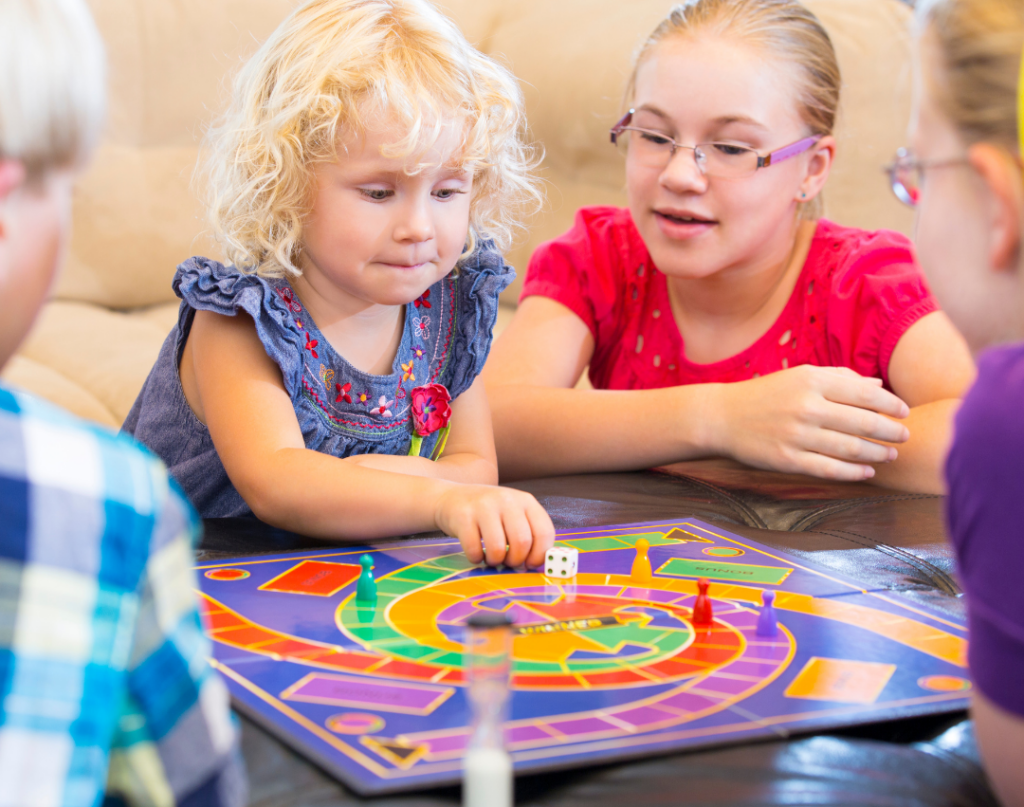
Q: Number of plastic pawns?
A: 4